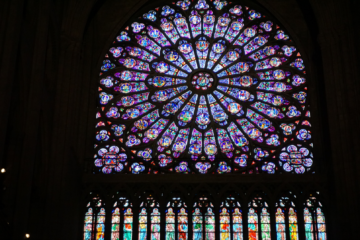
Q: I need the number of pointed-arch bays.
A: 9